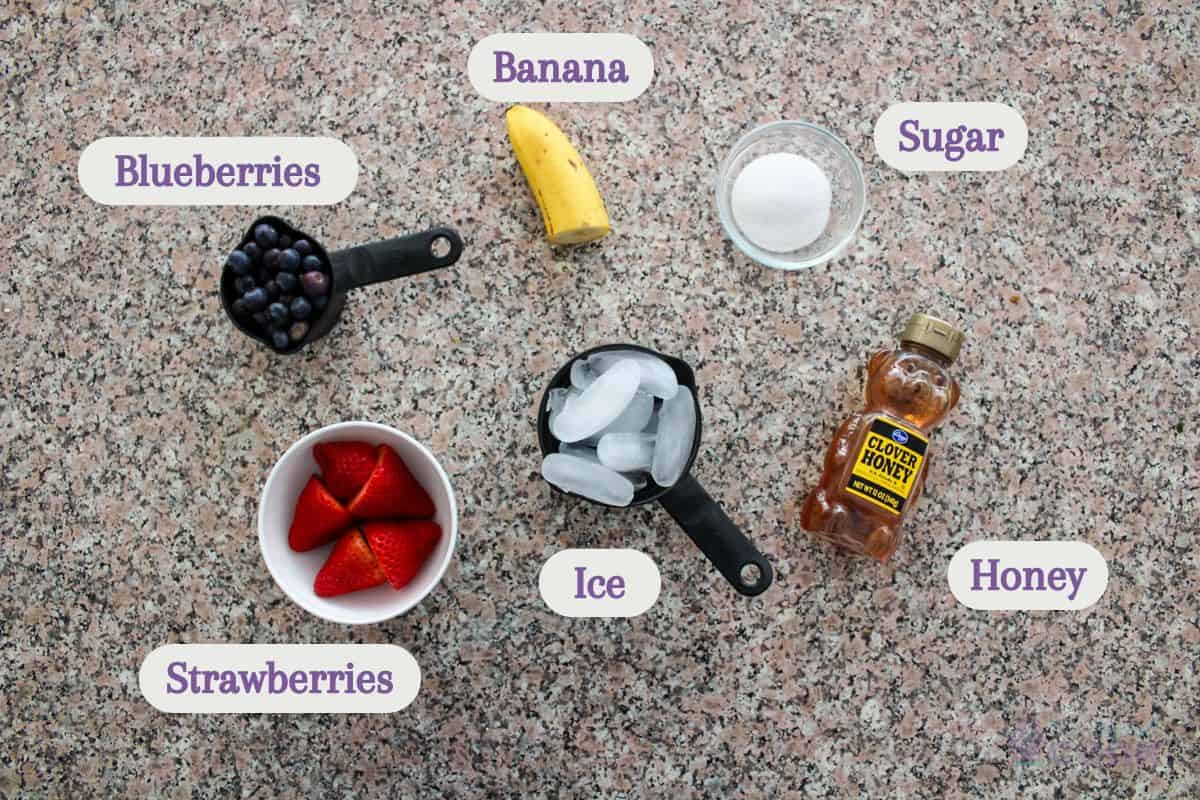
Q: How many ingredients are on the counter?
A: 6